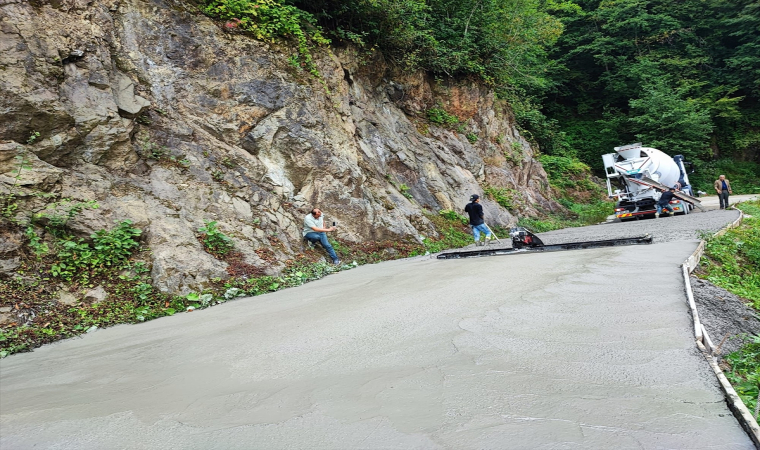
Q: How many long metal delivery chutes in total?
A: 1